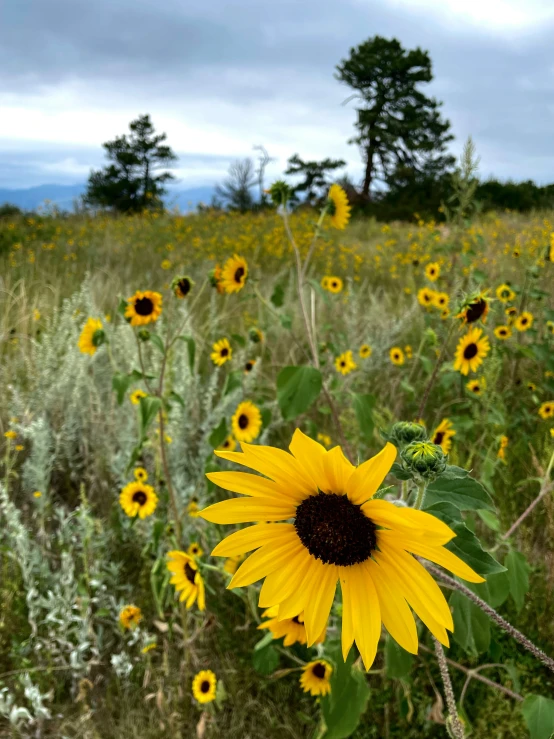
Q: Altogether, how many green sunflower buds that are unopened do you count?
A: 2